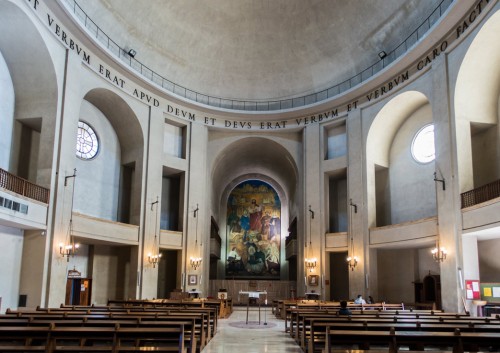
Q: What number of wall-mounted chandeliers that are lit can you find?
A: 6